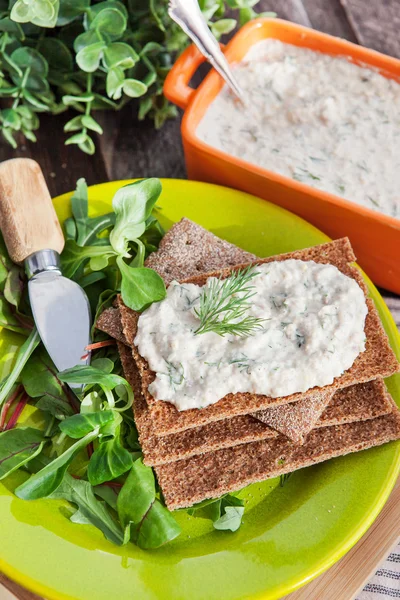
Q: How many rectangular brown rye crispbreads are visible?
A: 4